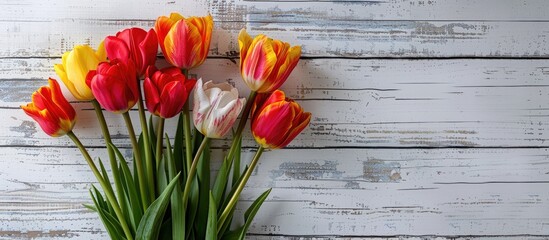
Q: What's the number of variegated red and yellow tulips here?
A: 4